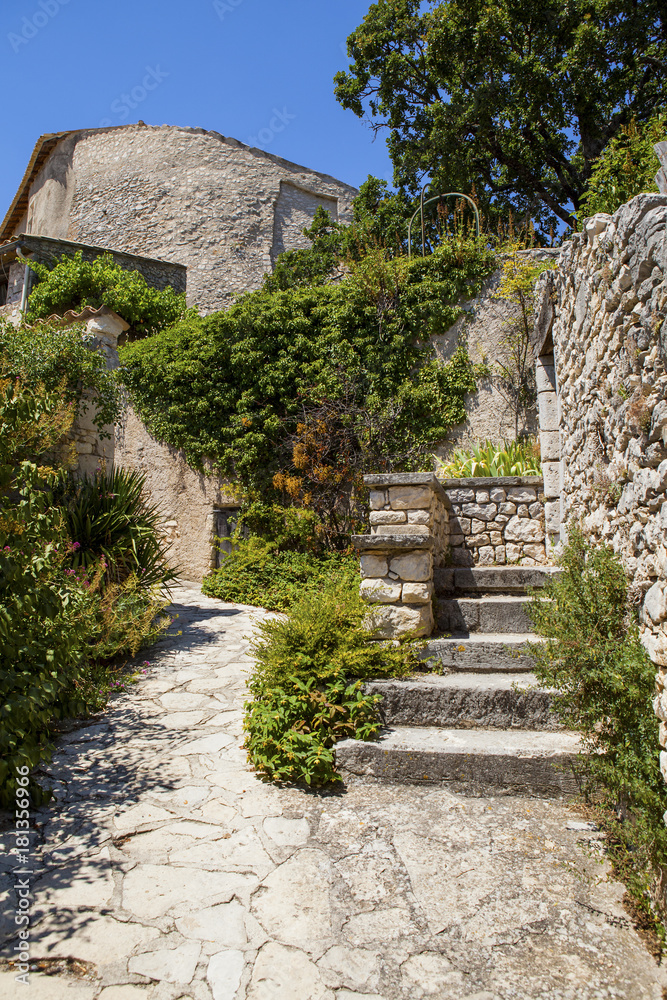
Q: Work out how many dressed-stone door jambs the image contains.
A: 1